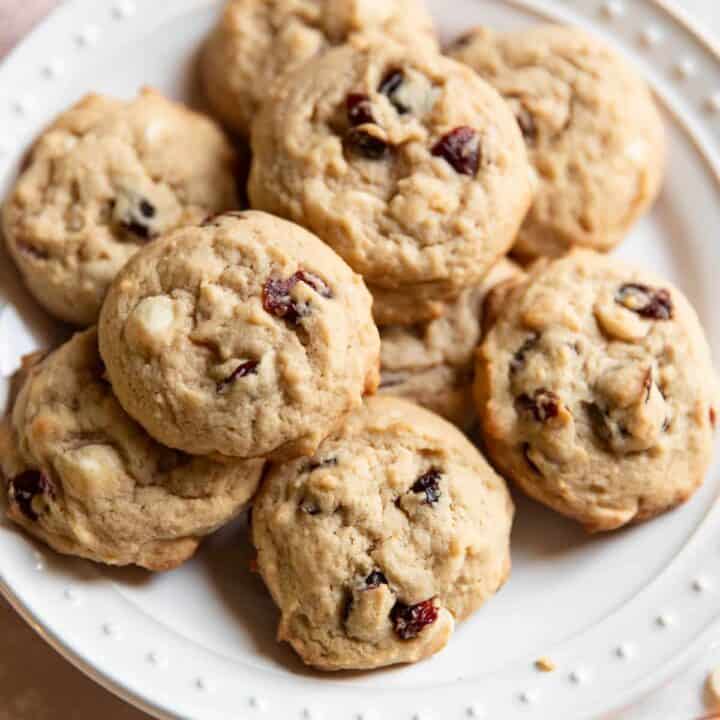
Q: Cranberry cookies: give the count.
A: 9